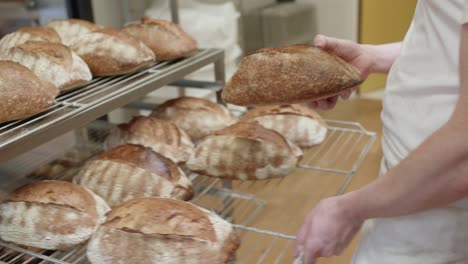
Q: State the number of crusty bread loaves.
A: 14